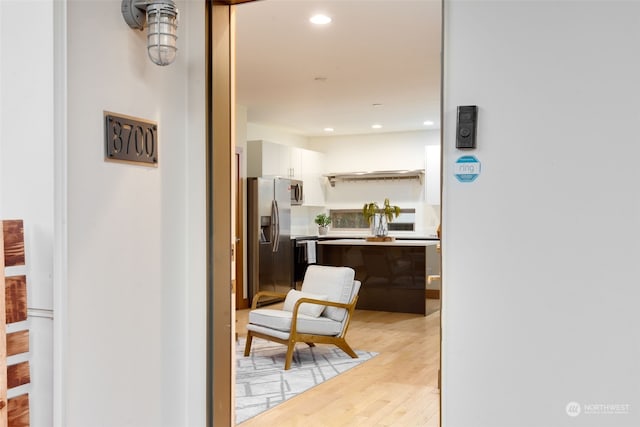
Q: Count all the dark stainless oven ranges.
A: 1